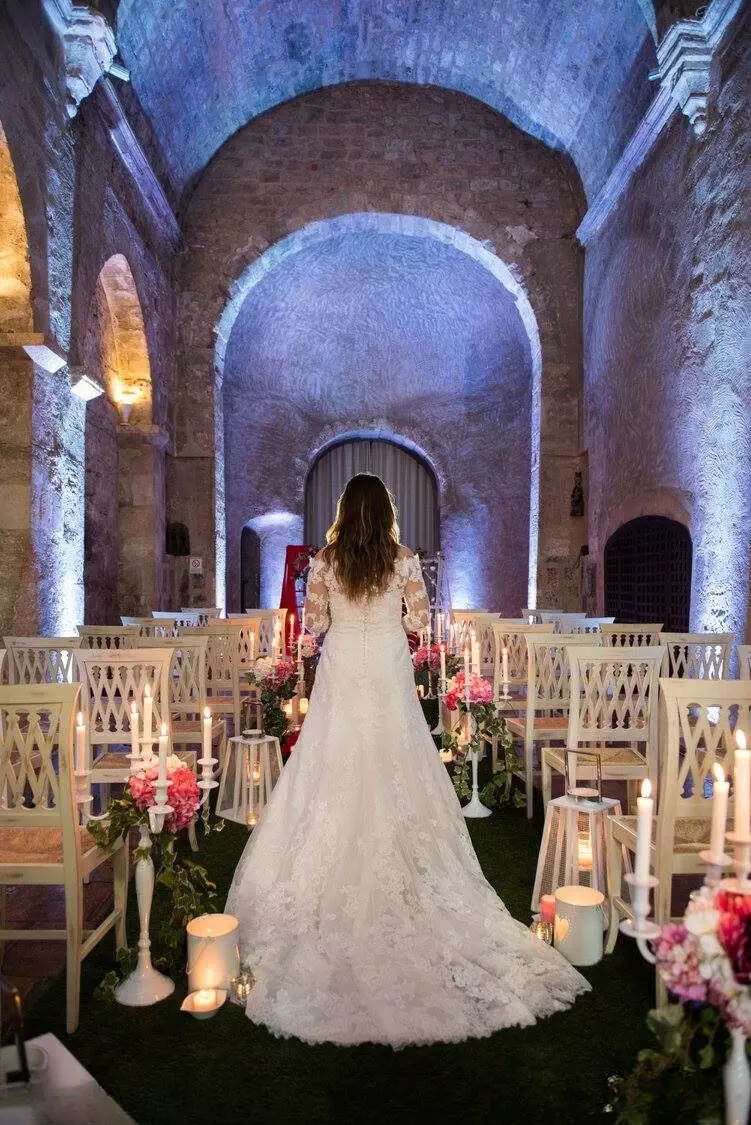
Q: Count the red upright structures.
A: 1